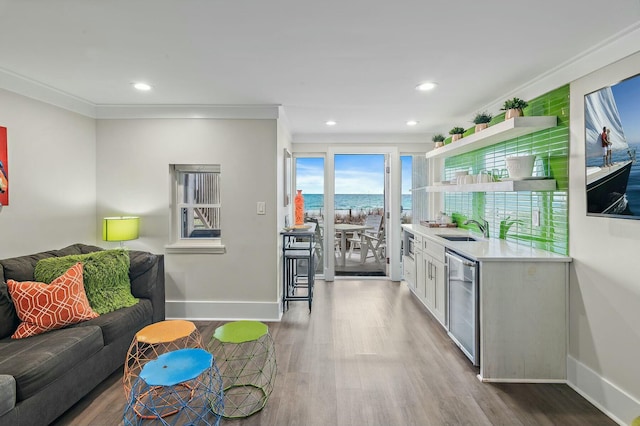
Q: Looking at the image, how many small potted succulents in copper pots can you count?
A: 4